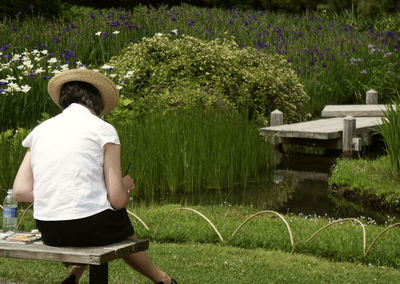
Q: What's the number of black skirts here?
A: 1